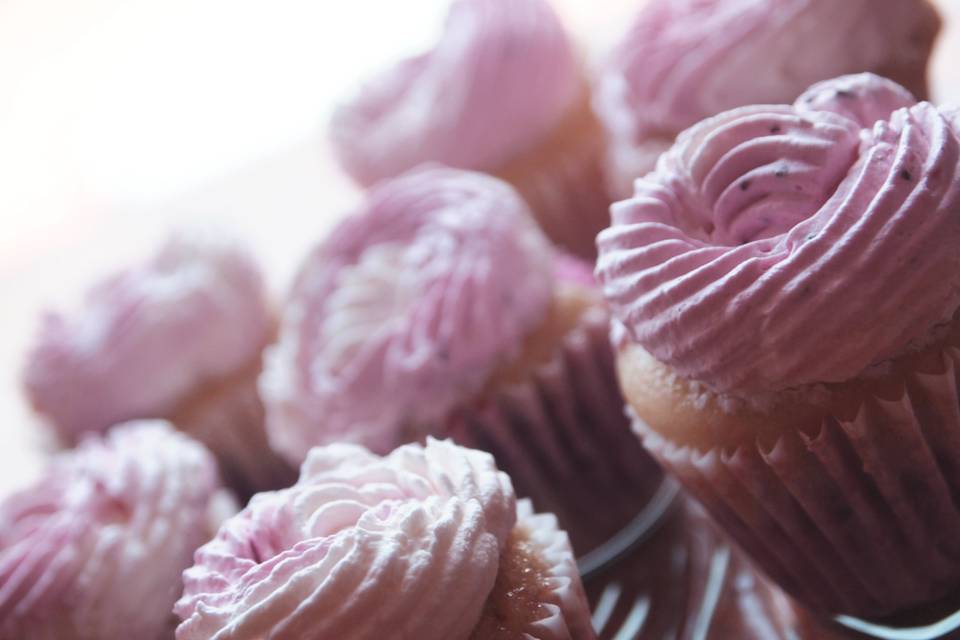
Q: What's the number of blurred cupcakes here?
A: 5